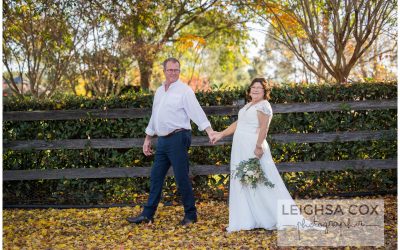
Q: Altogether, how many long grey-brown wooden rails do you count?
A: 3